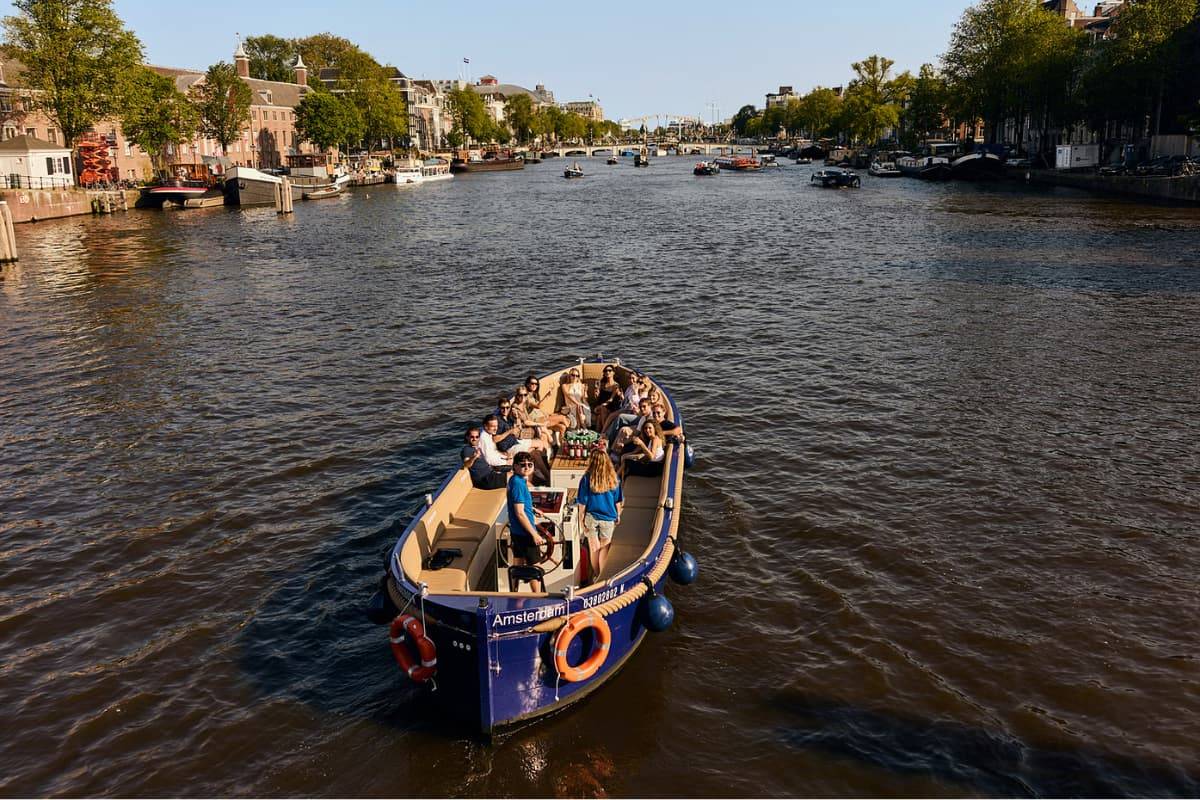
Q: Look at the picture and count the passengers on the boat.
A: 13